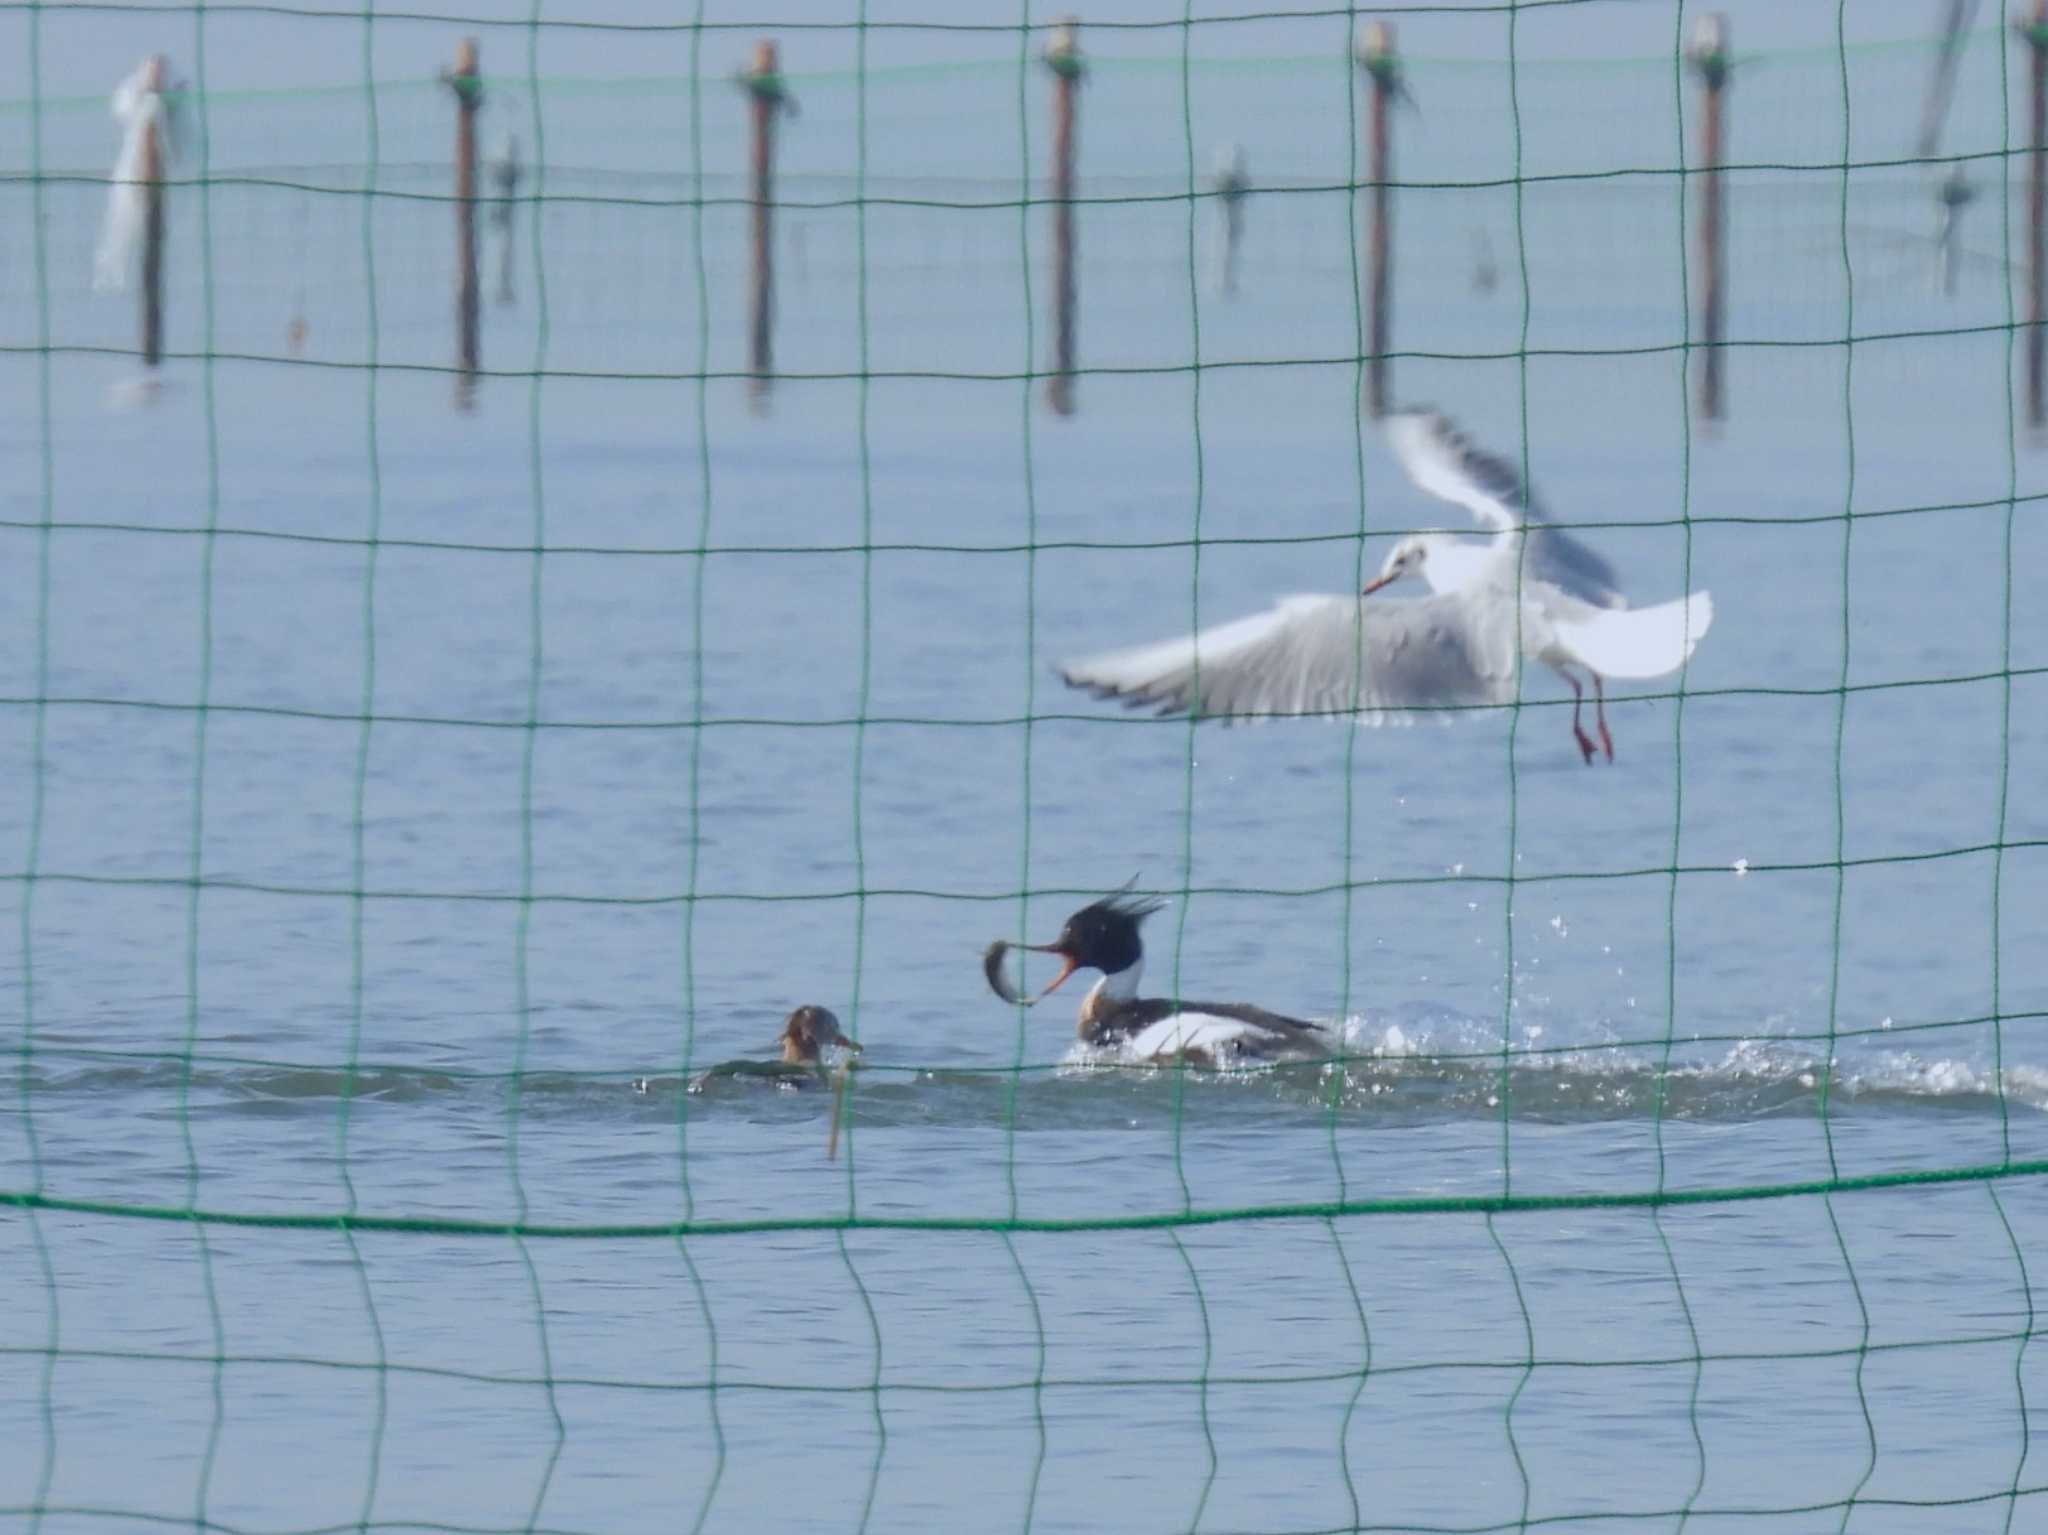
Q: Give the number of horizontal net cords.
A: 10